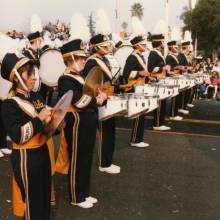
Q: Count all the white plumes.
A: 8